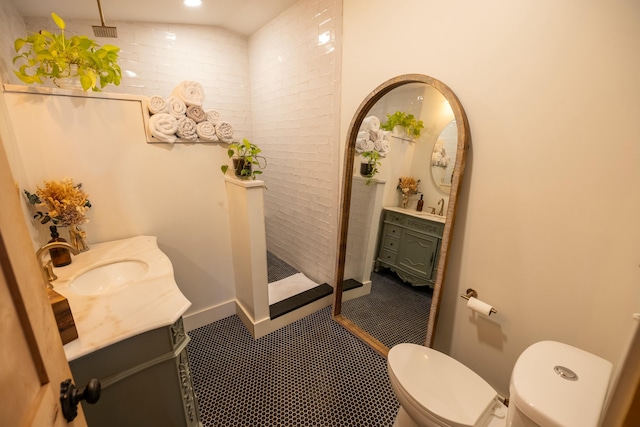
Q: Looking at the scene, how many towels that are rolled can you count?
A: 9